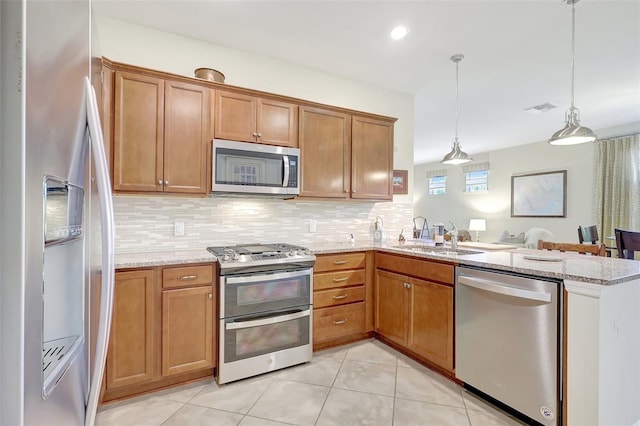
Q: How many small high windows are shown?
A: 2